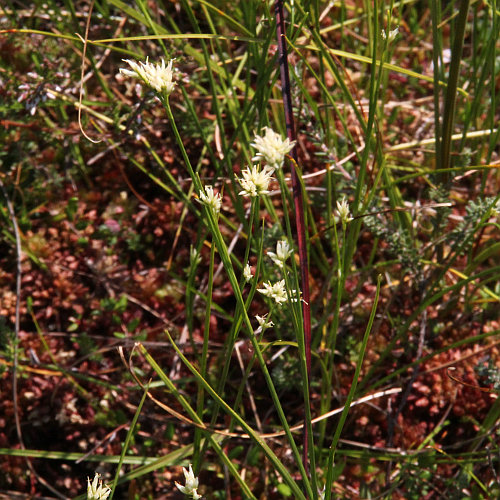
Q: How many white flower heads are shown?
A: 12